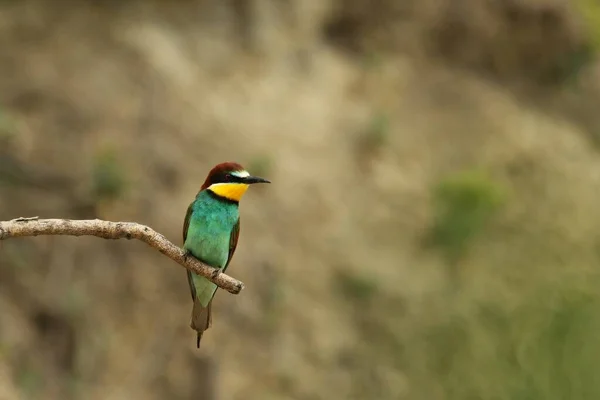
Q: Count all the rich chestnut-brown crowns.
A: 1